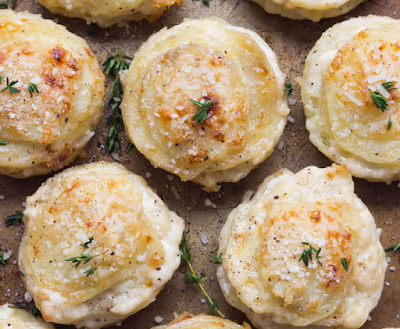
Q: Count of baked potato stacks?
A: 9